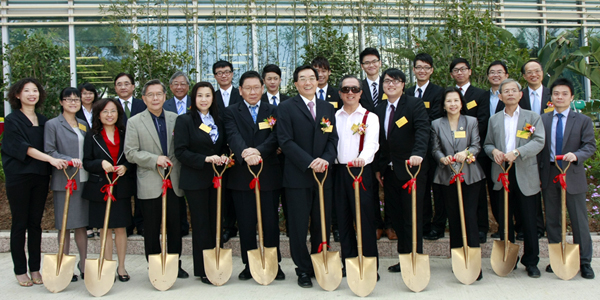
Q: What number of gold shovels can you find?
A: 11